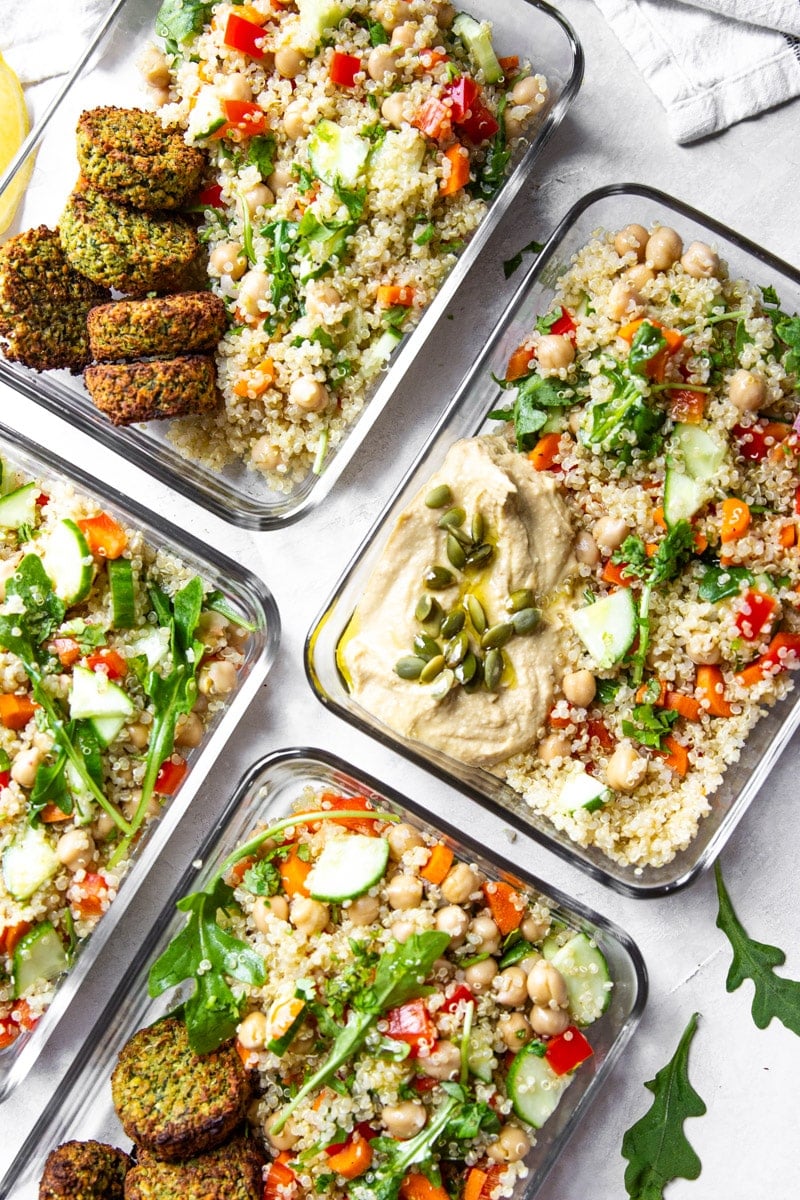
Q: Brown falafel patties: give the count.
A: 8